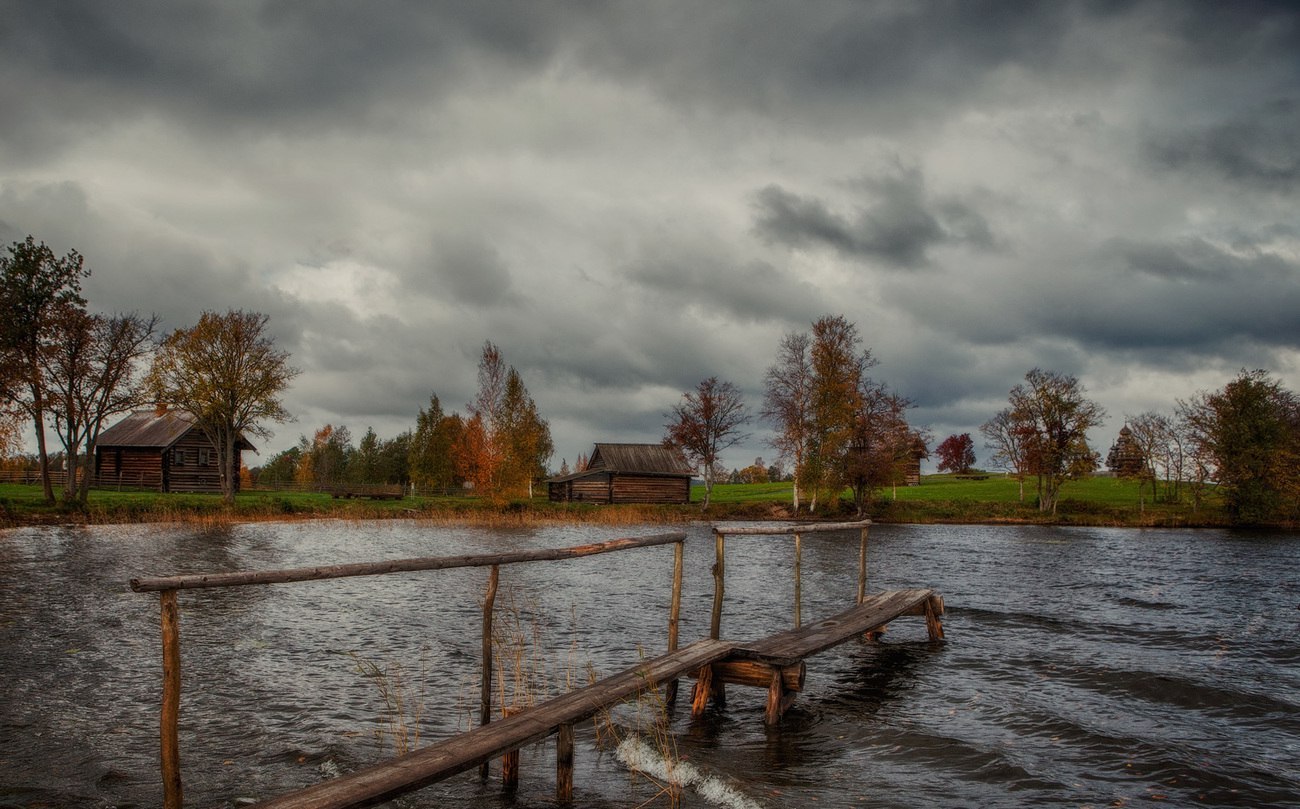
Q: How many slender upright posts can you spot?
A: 6